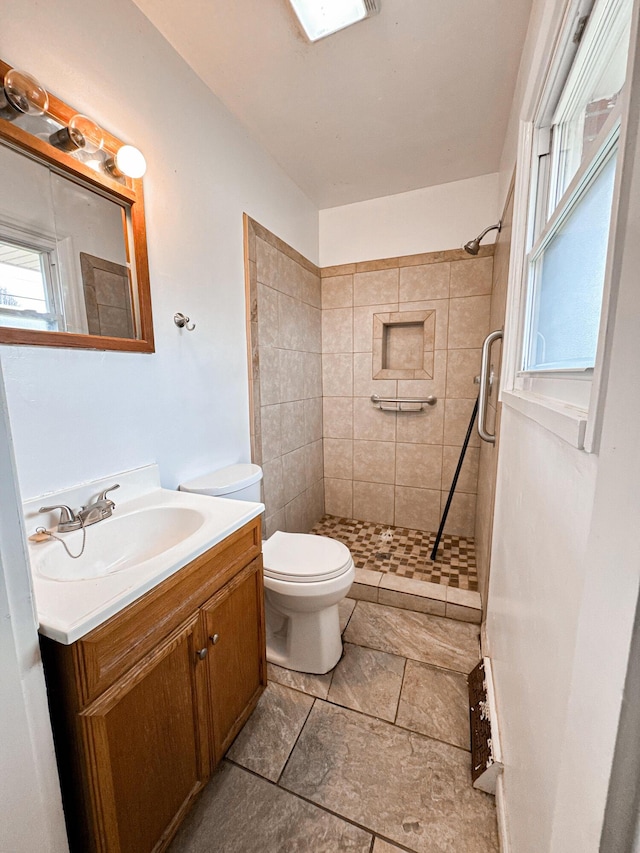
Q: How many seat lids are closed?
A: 1